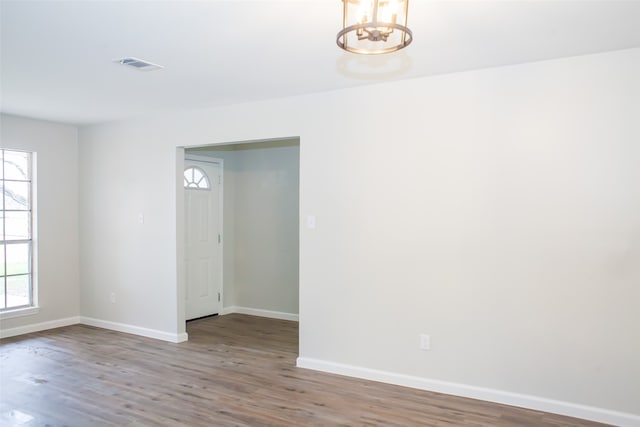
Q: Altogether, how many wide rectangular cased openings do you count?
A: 1